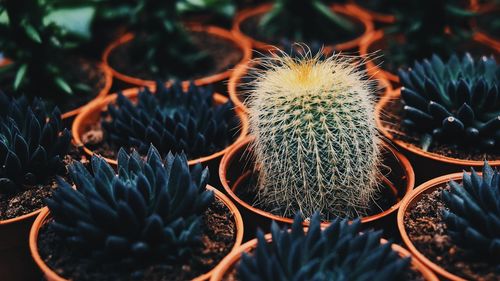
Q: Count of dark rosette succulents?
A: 6